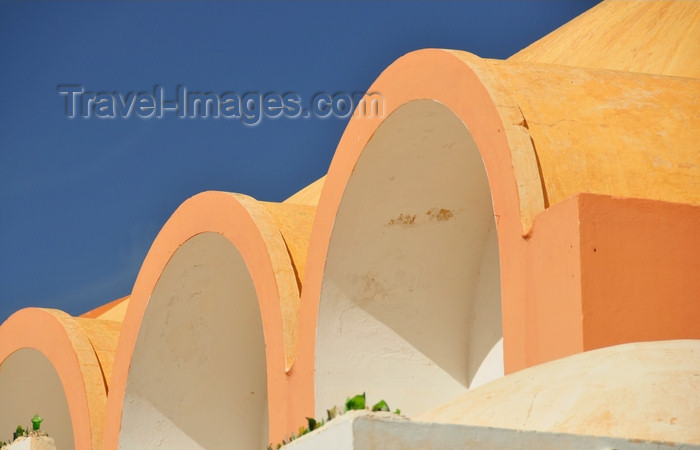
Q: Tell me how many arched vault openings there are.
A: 3